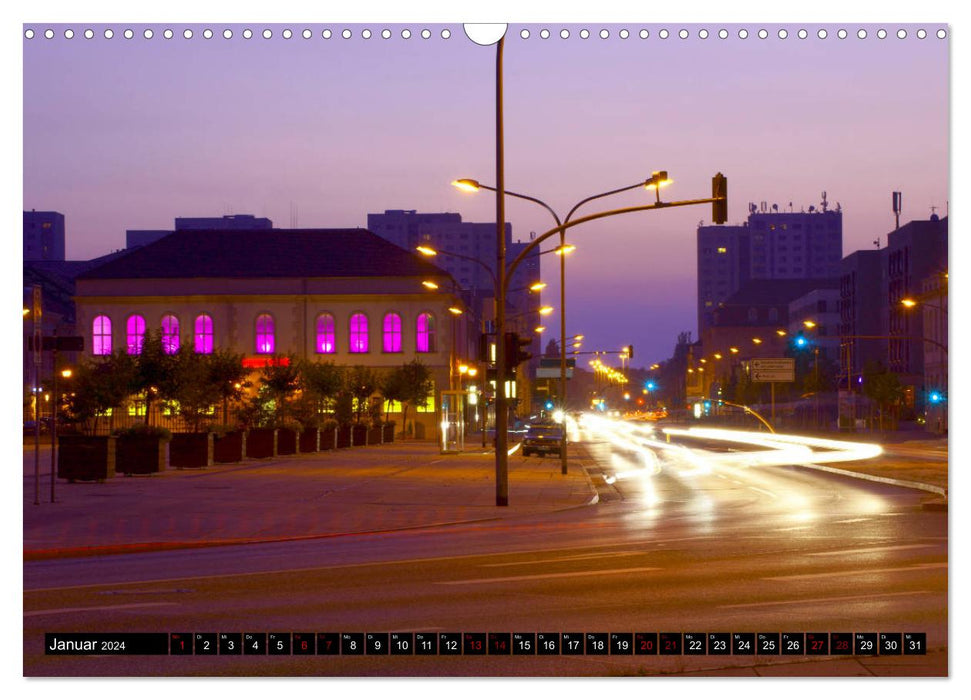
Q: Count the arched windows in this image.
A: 9